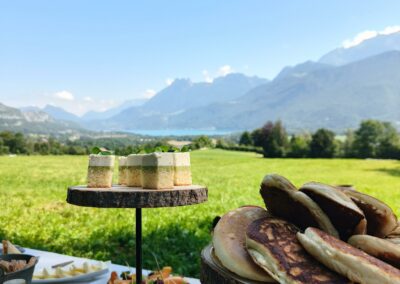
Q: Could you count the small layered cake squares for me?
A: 5